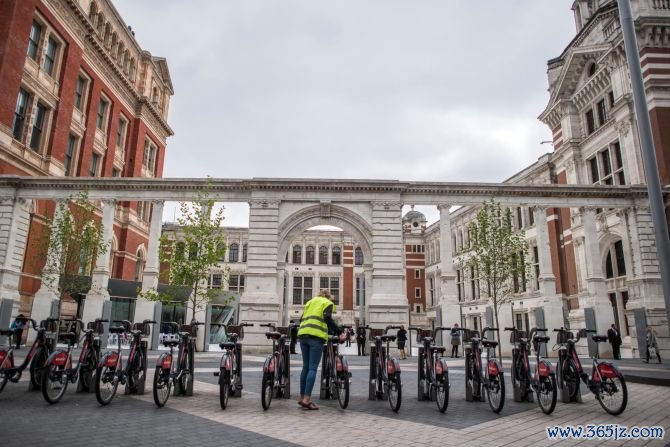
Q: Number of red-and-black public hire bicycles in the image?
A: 12